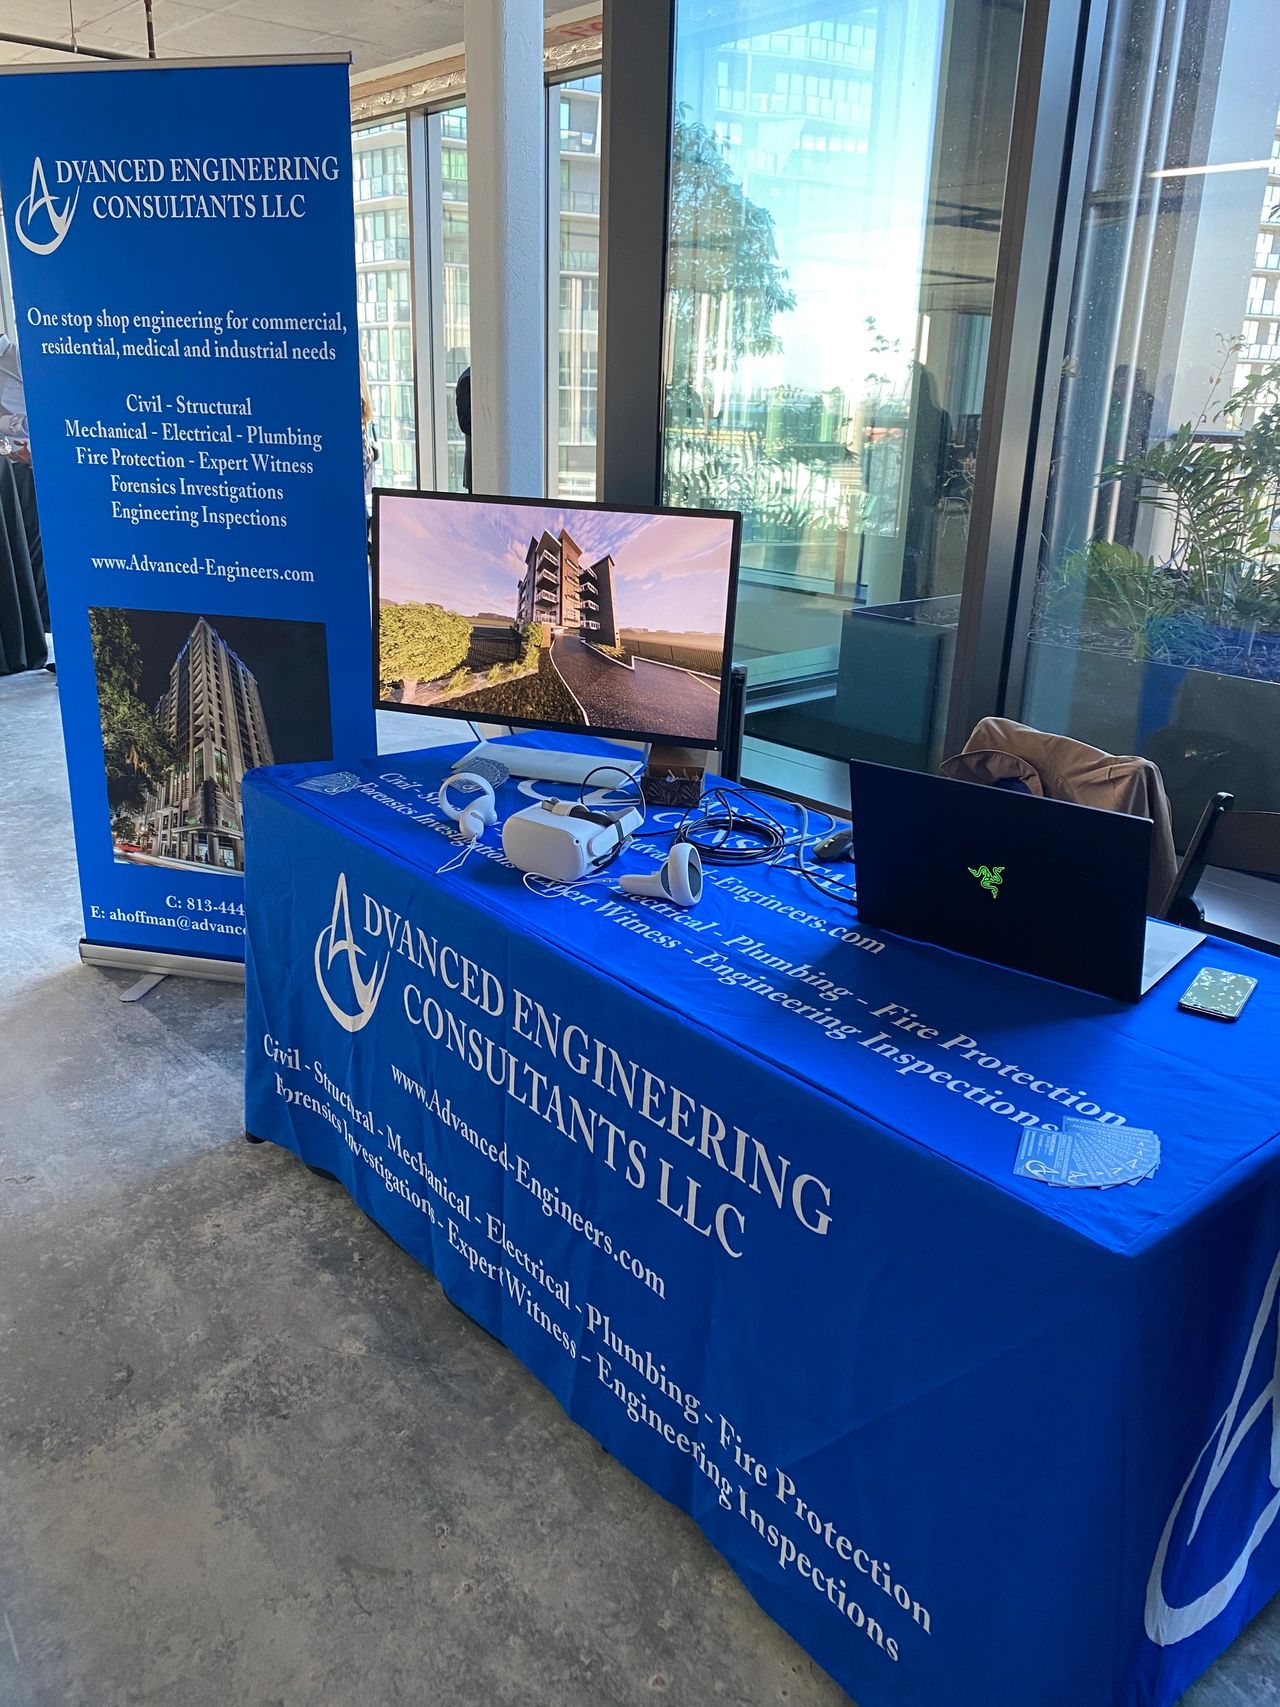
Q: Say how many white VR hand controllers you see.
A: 2